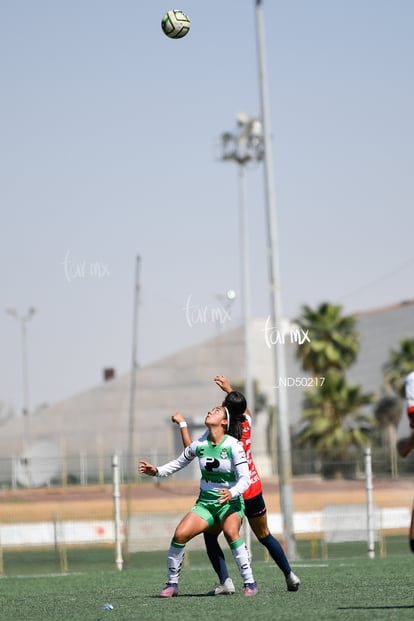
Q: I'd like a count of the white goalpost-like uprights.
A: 2